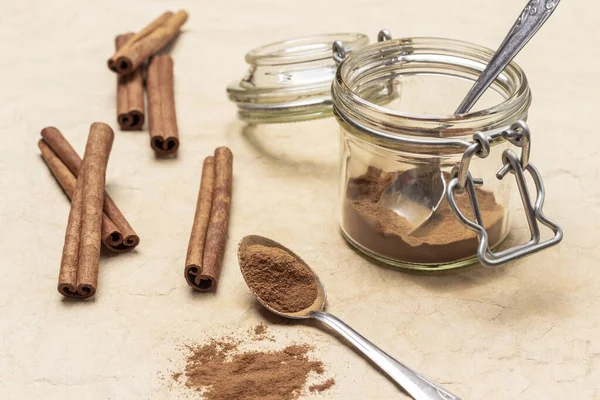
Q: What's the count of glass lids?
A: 1